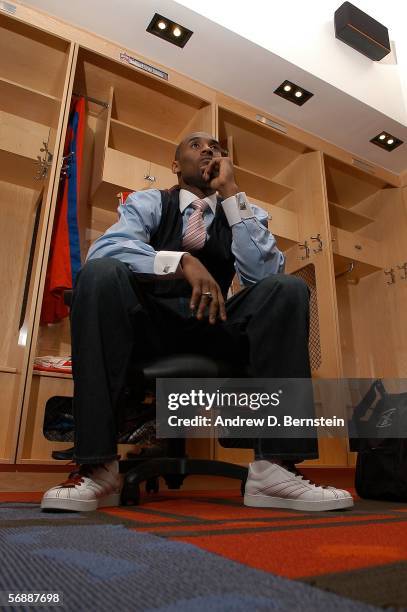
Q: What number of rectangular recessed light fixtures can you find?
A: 3